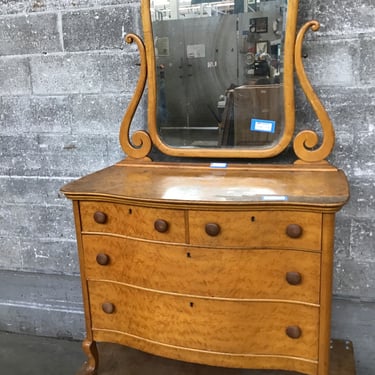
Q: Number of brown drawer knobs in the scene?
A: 8